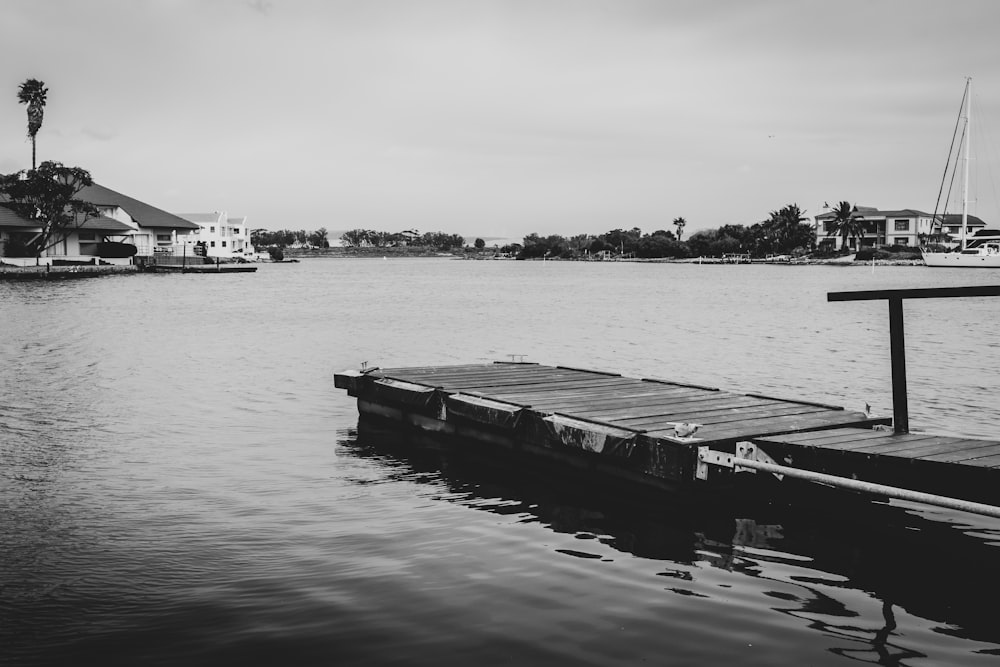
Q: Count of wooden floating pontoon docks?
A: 1